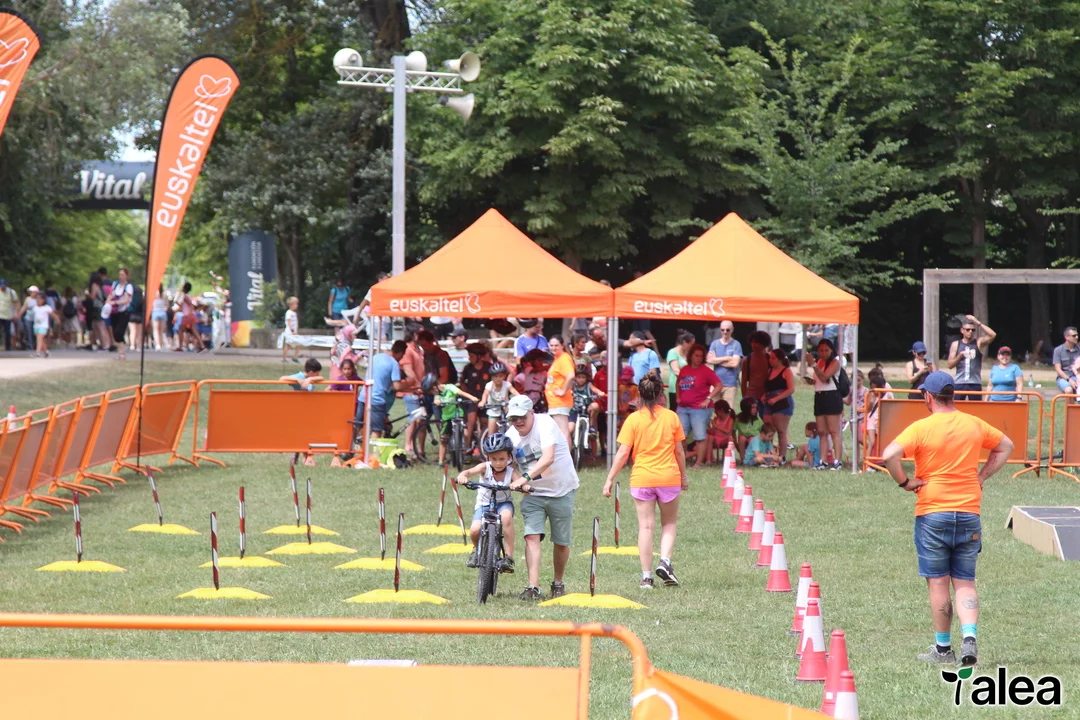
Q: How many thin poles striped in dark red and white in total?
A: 12